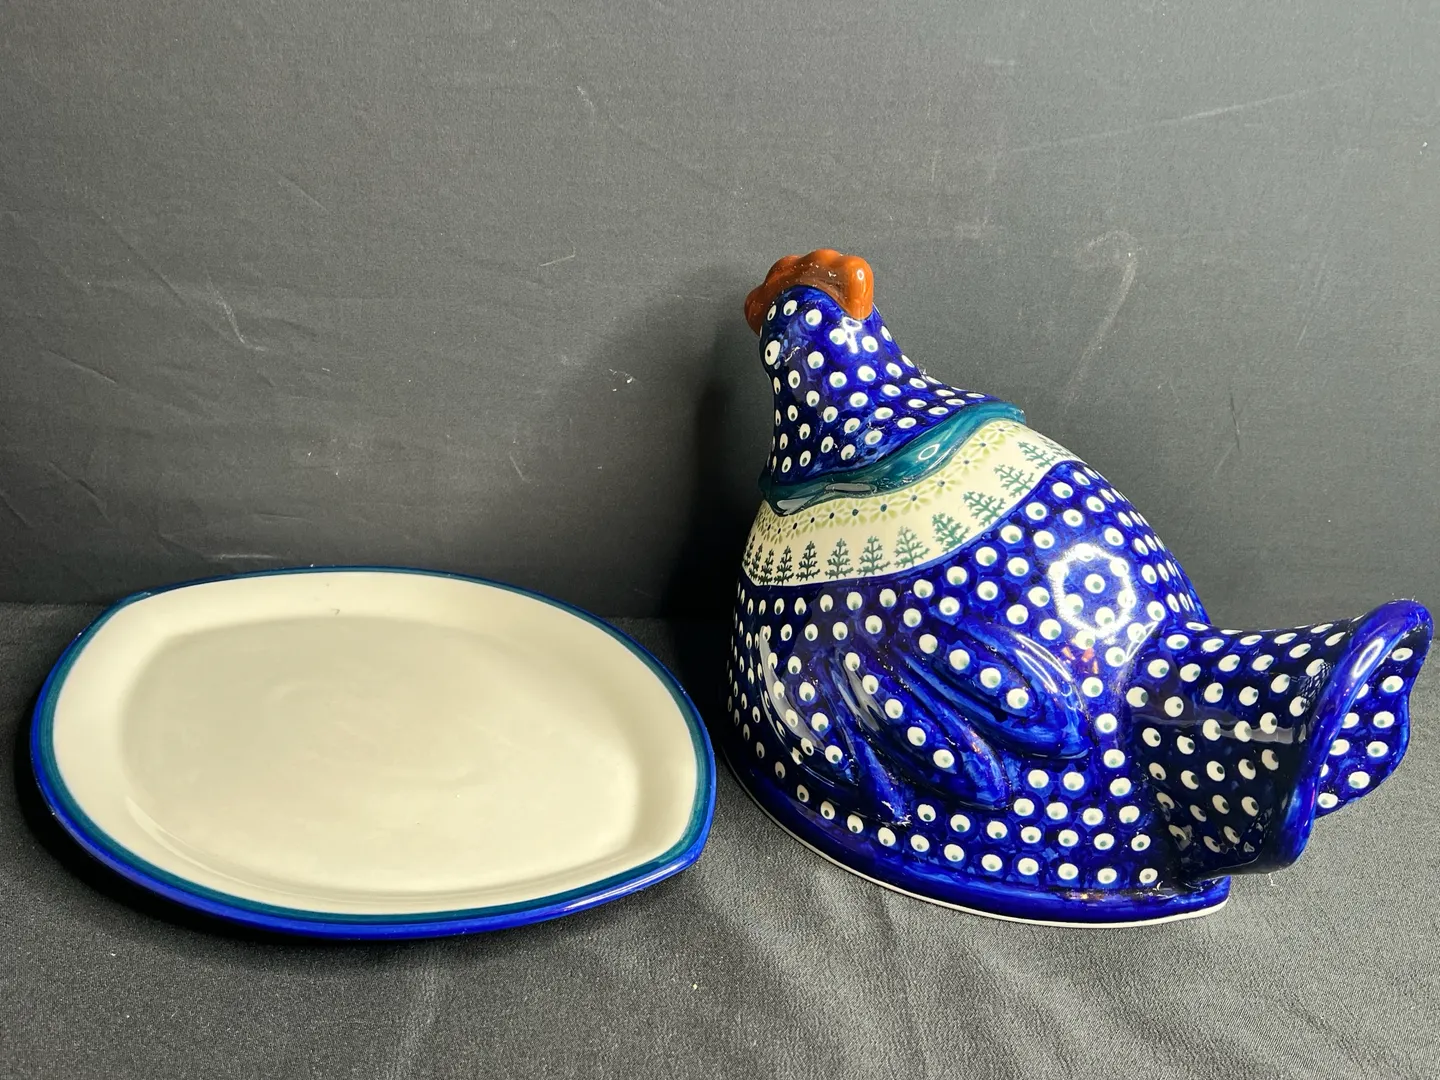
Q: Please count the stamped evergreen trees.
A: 13